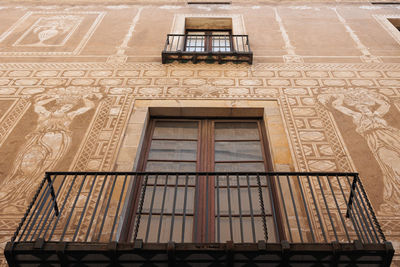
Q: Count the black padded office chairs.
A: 0